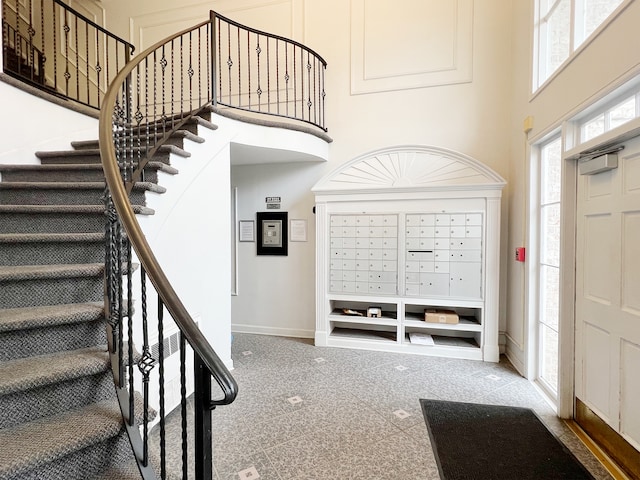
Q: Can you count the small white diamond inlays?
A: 7